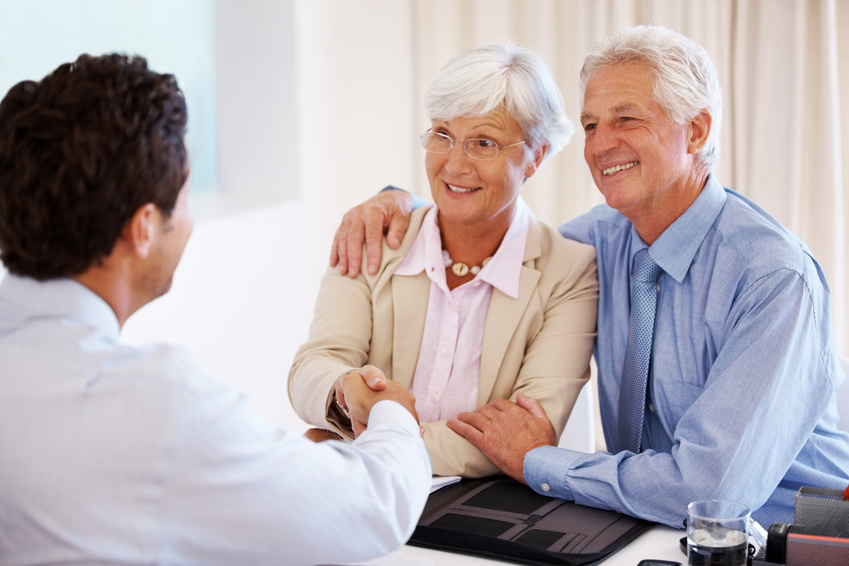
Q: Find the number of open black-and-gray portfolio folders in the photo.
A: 1